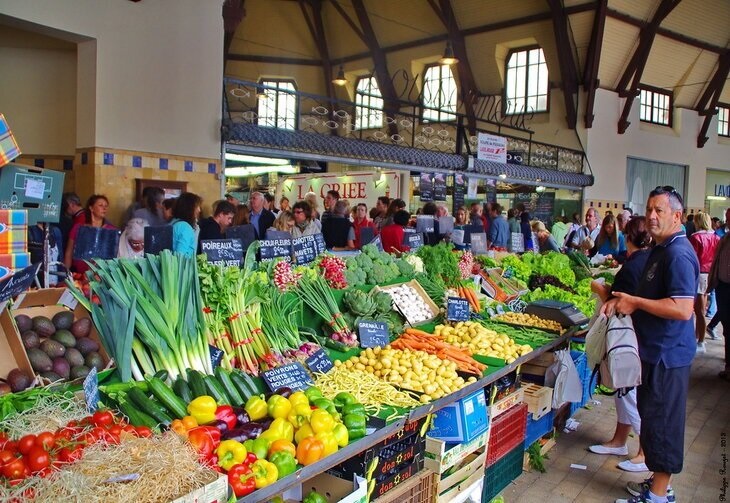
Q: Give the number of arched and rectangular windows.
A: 6